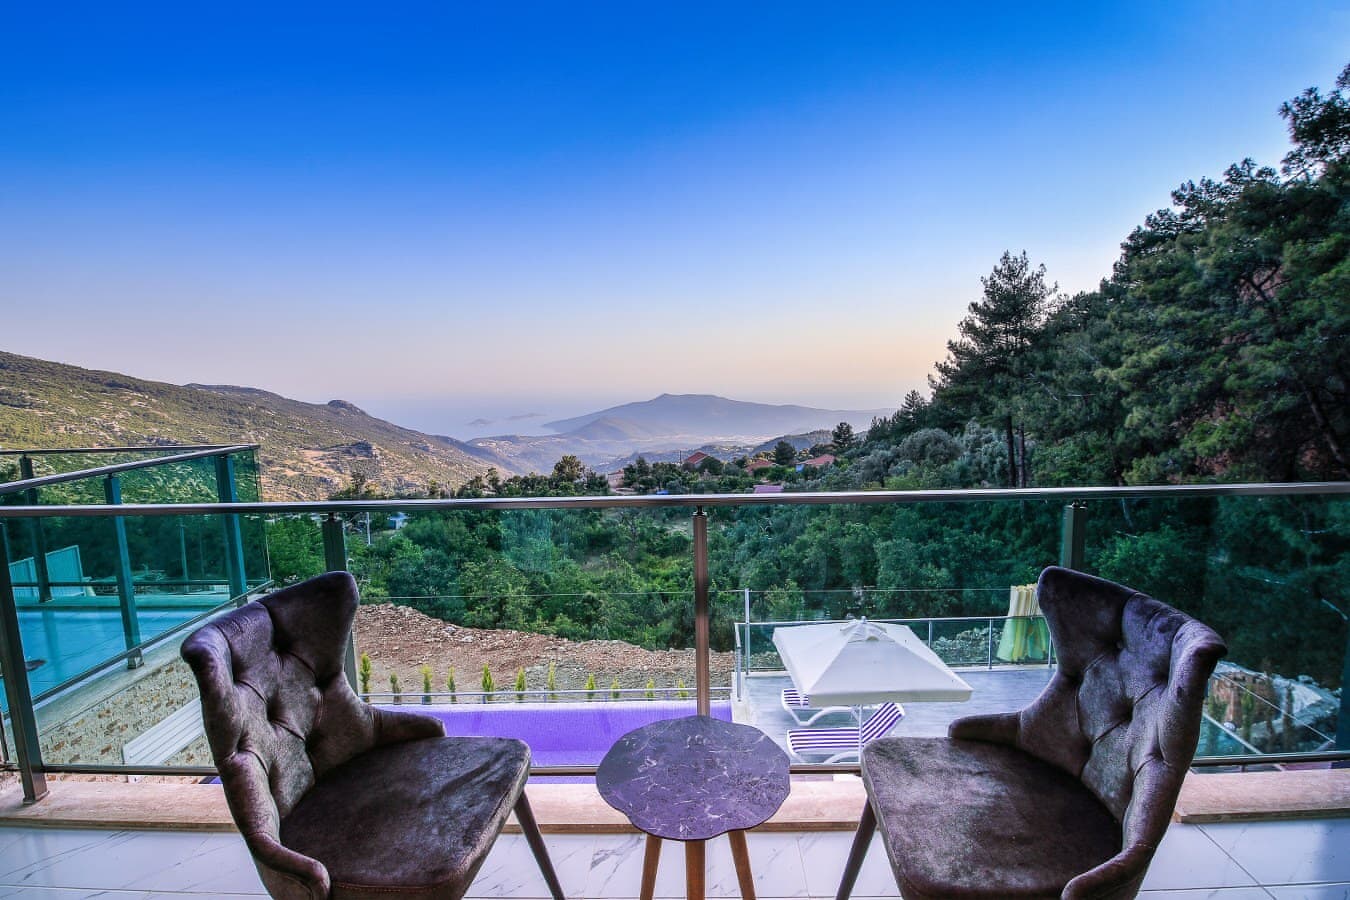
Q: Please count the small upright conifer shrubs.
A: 11